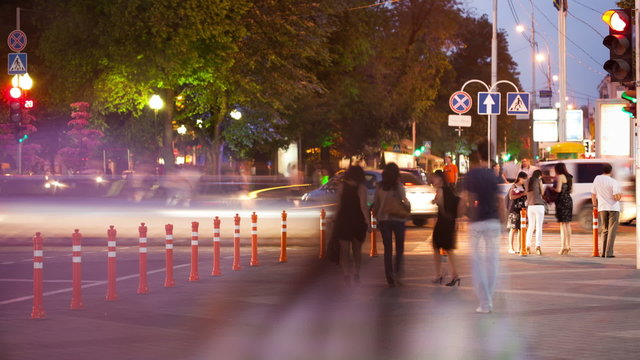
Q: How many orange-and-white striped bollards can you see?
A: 14